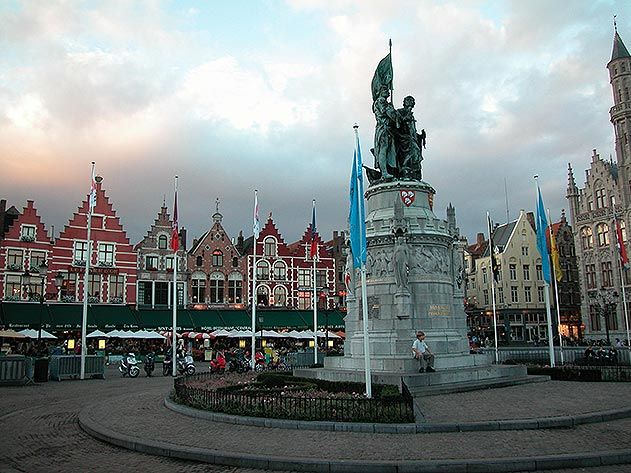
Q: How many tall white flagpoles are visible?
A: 9